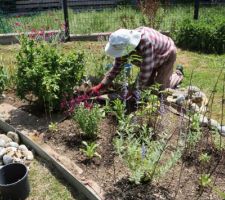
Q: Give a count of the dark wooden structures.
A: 2